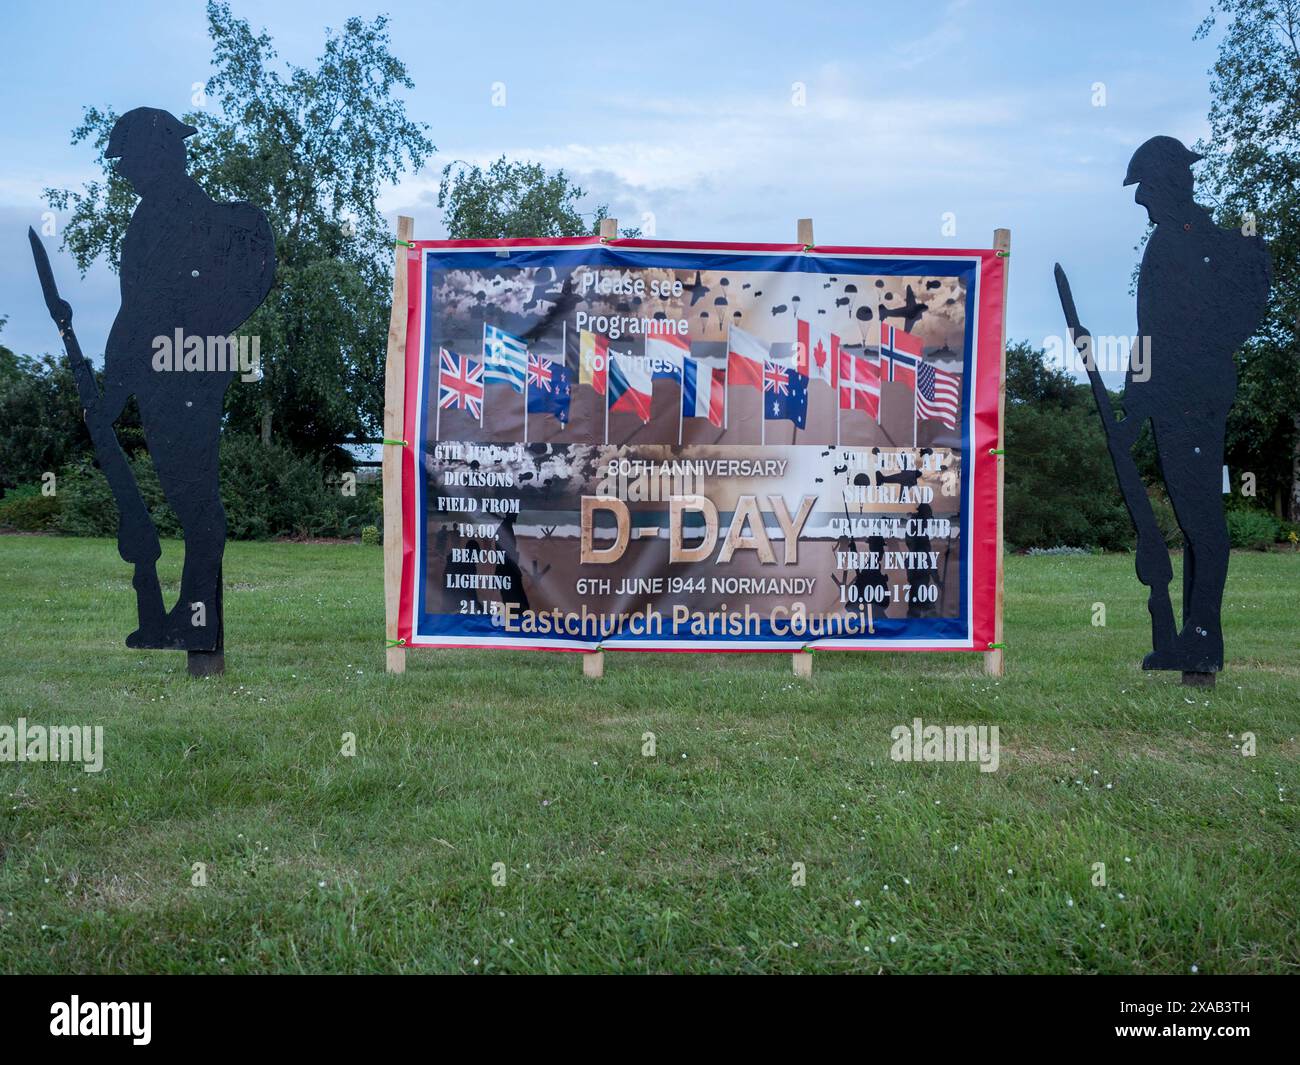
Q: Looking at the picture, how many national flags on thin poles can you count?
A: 13